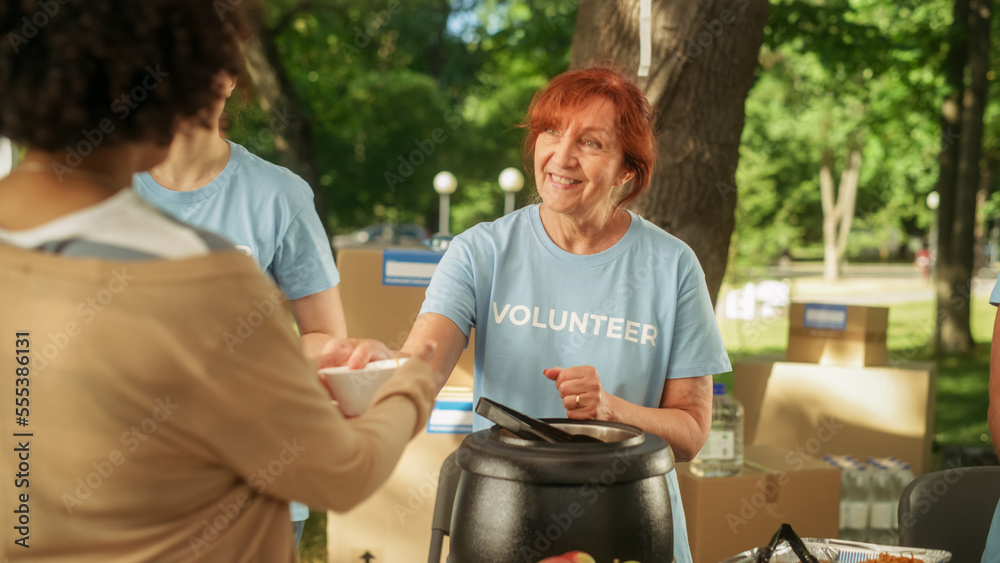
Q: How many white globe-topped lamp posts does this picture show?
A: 3